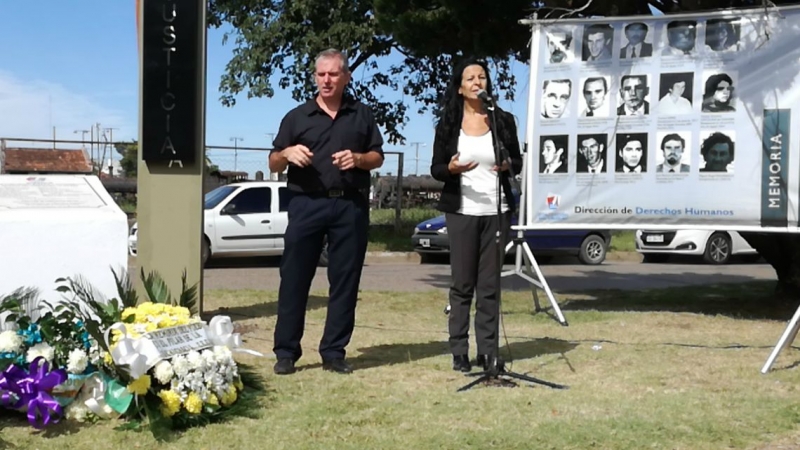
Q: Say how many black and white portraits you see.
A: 15